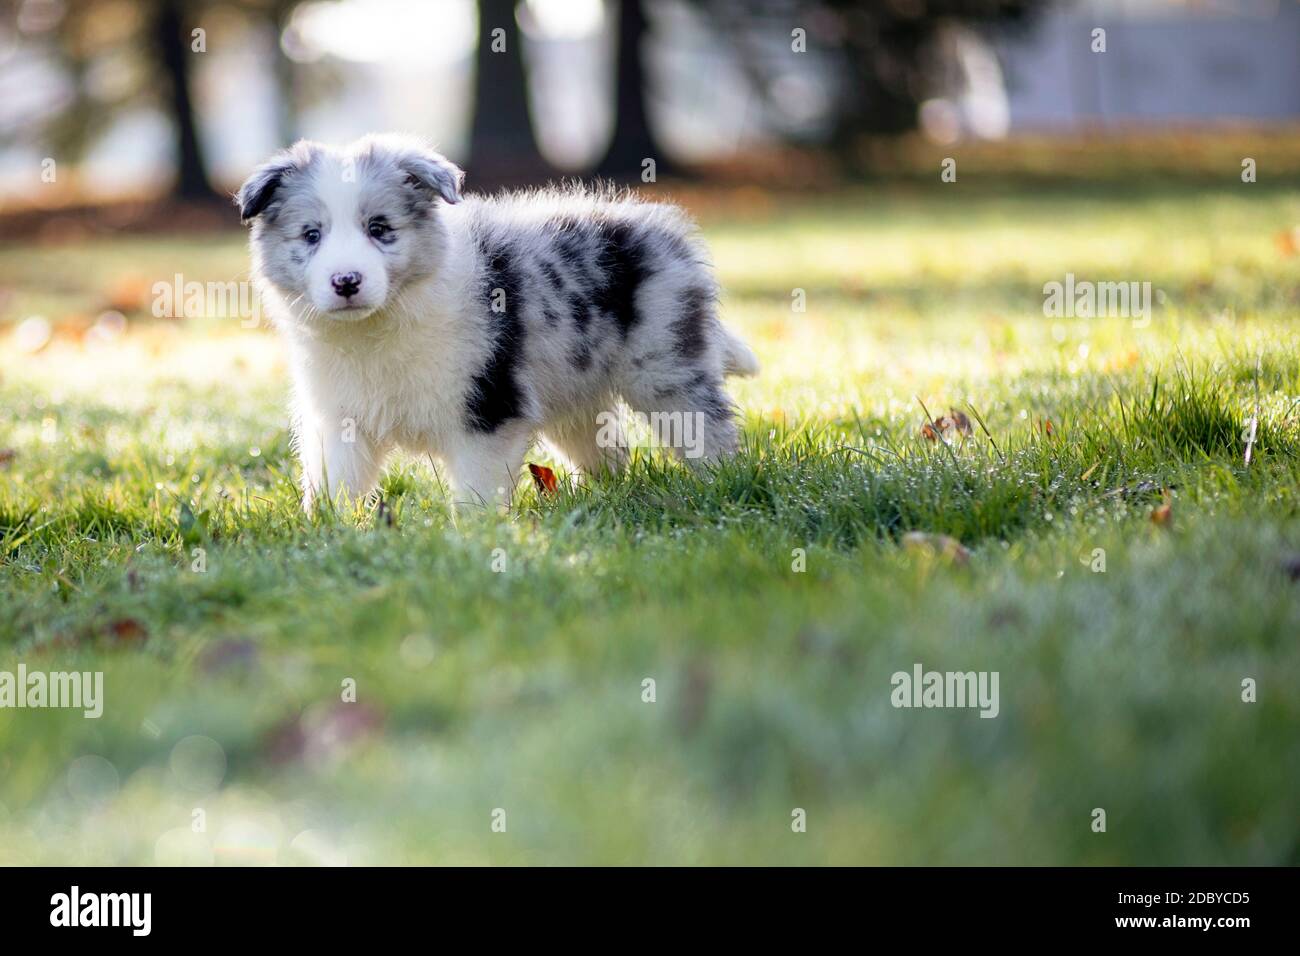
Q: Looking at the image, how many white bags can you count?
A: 0